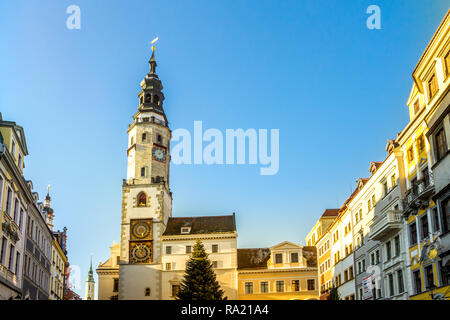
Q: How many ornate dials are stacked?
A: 2